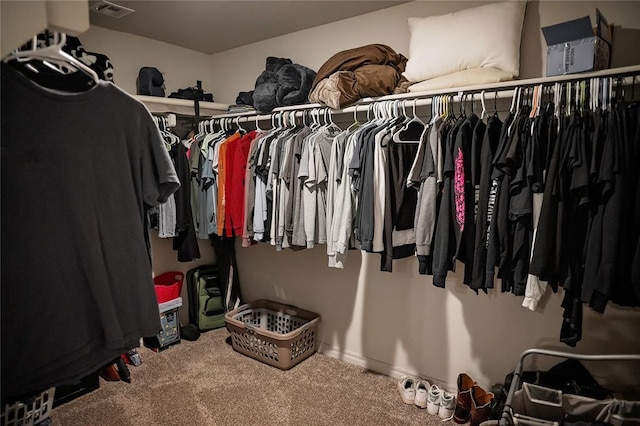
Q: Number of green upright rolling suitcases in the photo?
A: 1